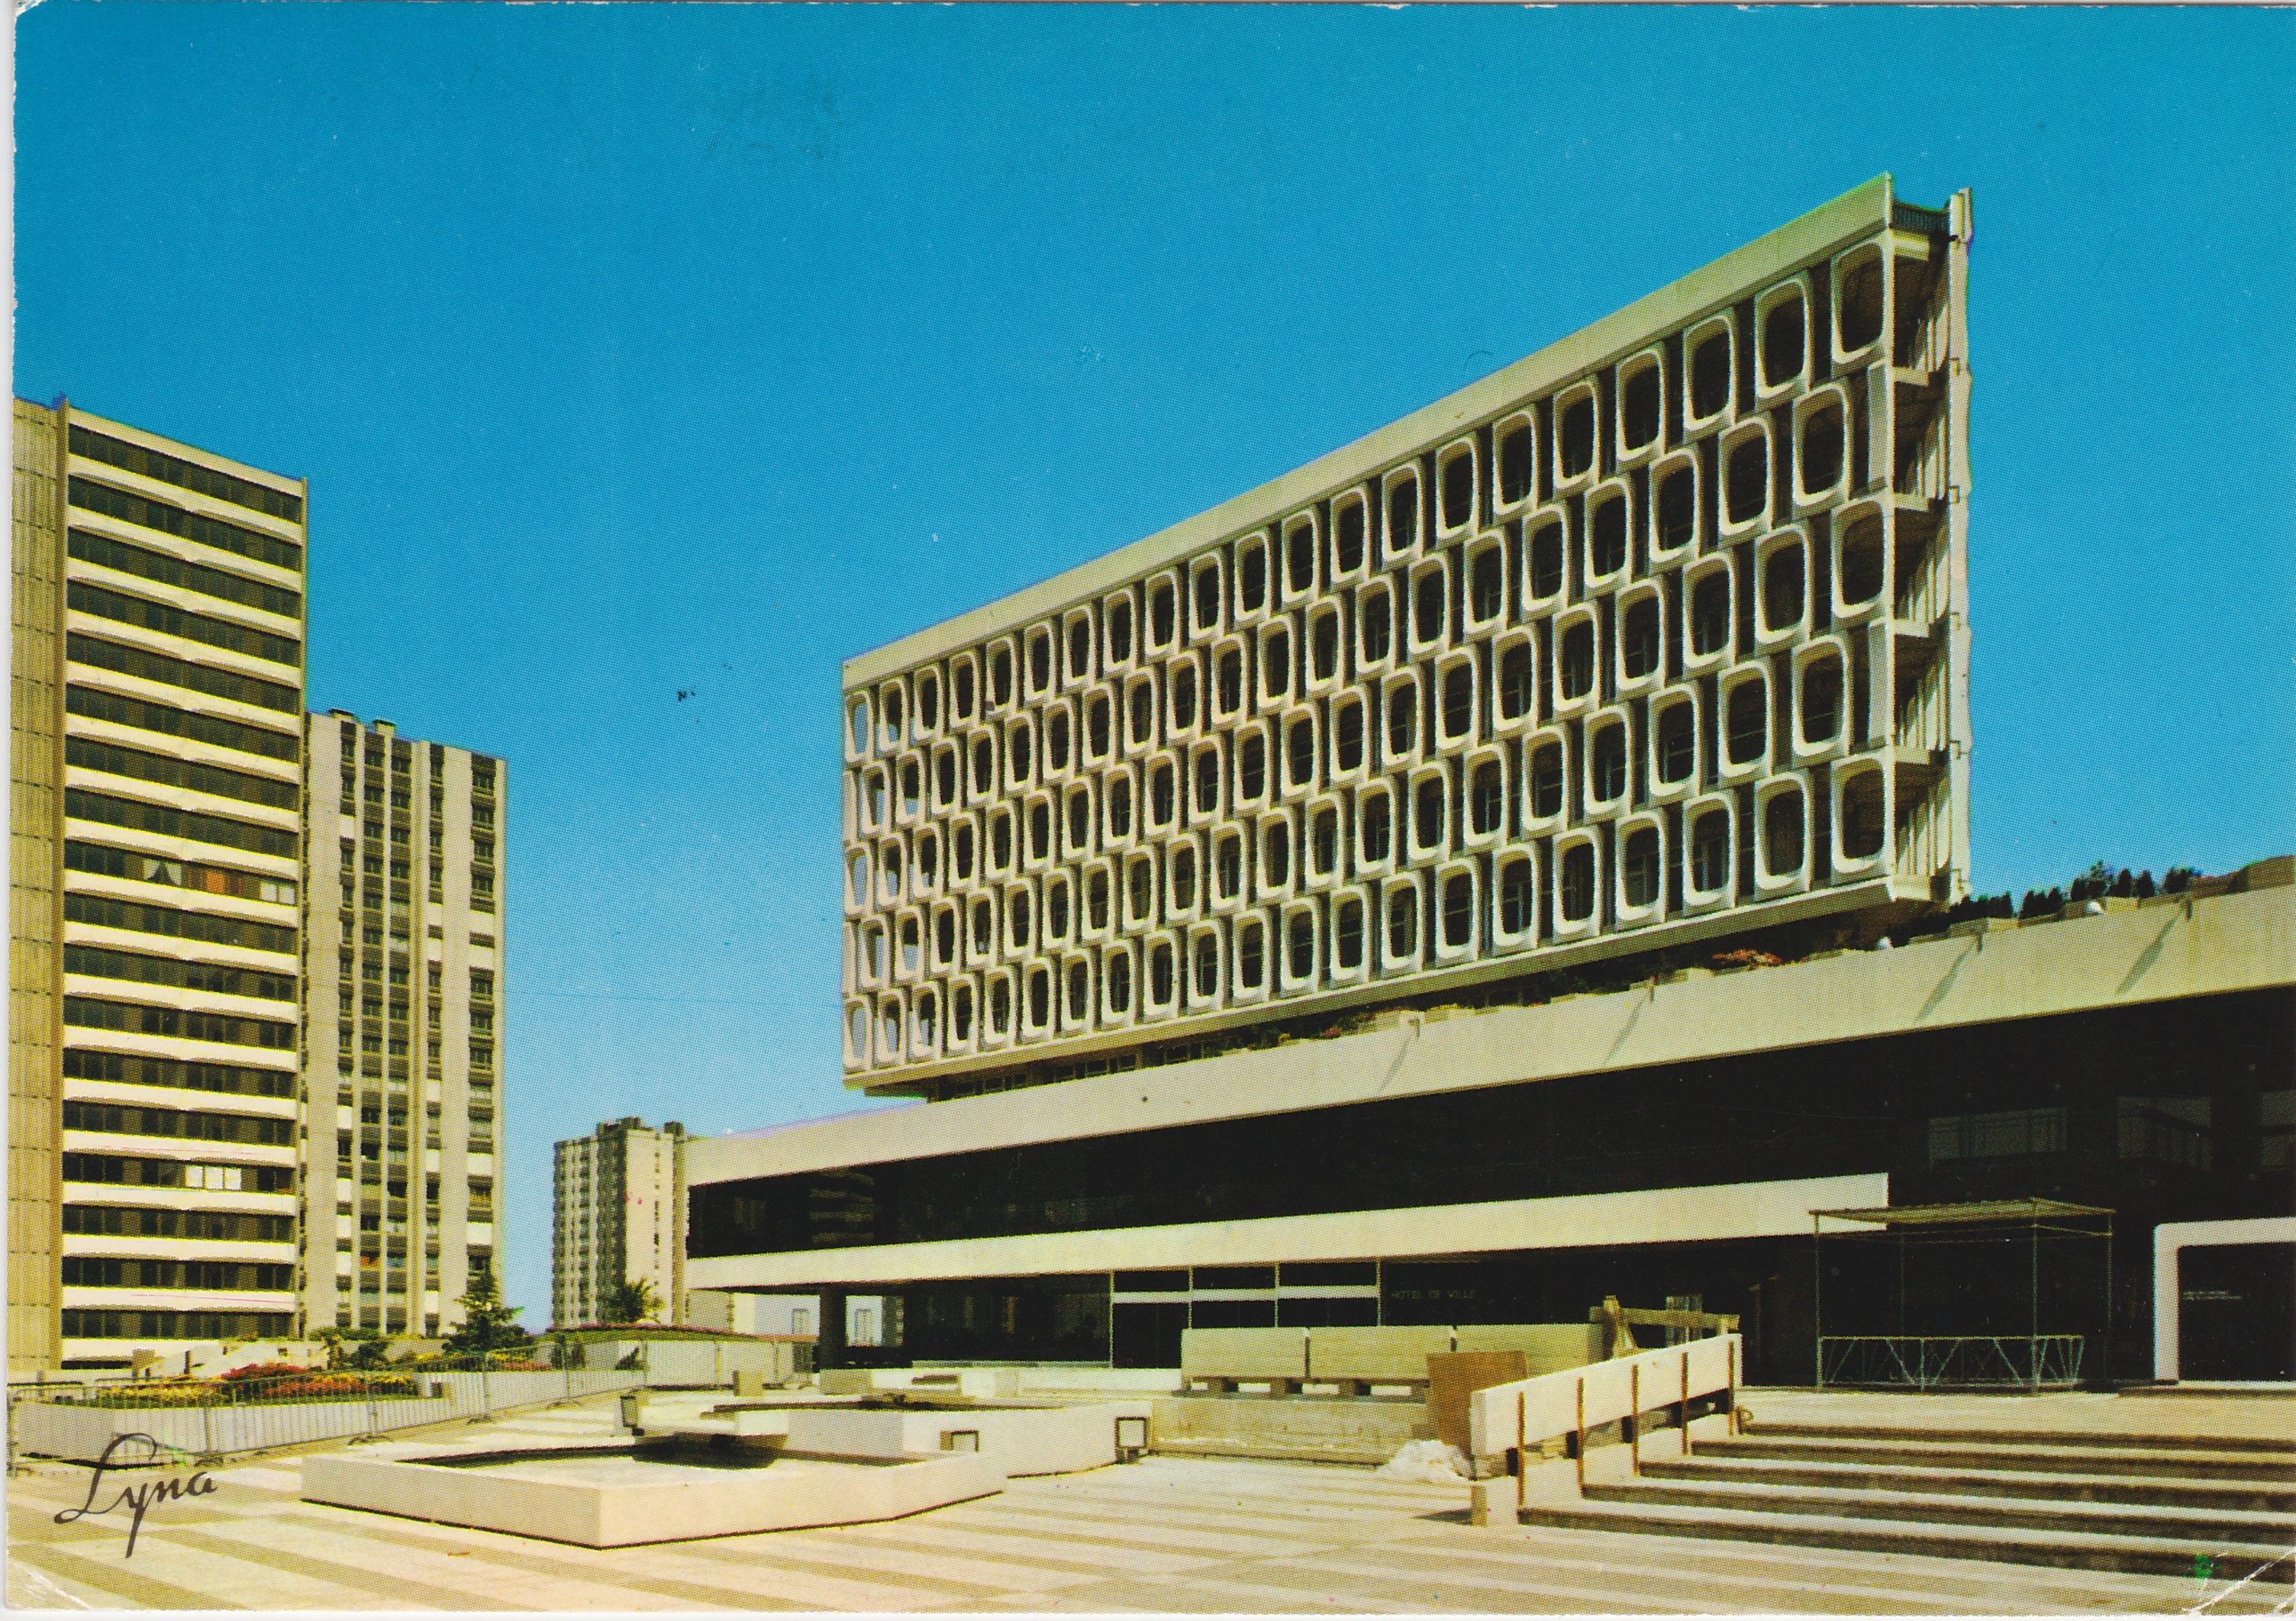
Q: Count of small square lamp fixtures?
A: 3